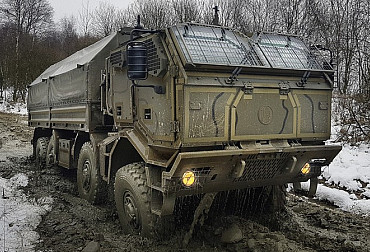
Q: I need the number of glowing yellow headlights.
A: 2